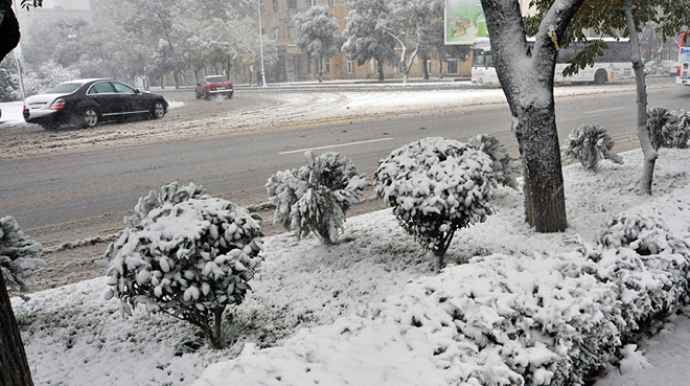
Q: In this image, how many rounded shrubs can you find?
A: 2